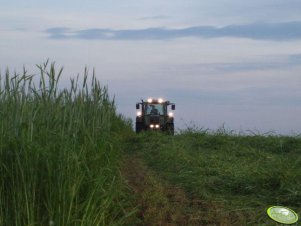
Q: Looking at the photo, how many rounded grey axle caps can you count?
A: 0